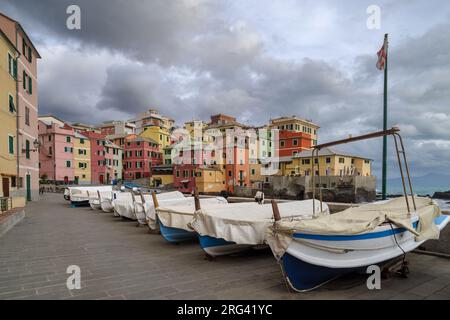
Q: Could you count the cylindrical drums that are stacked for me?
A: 0